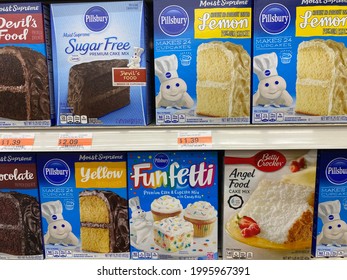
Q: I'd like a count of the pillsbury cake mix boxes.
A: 8